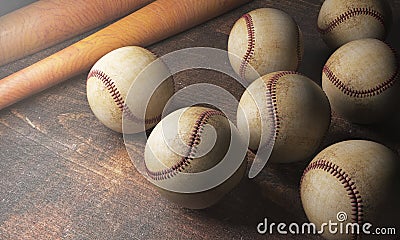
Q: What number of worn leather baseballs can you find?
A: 7